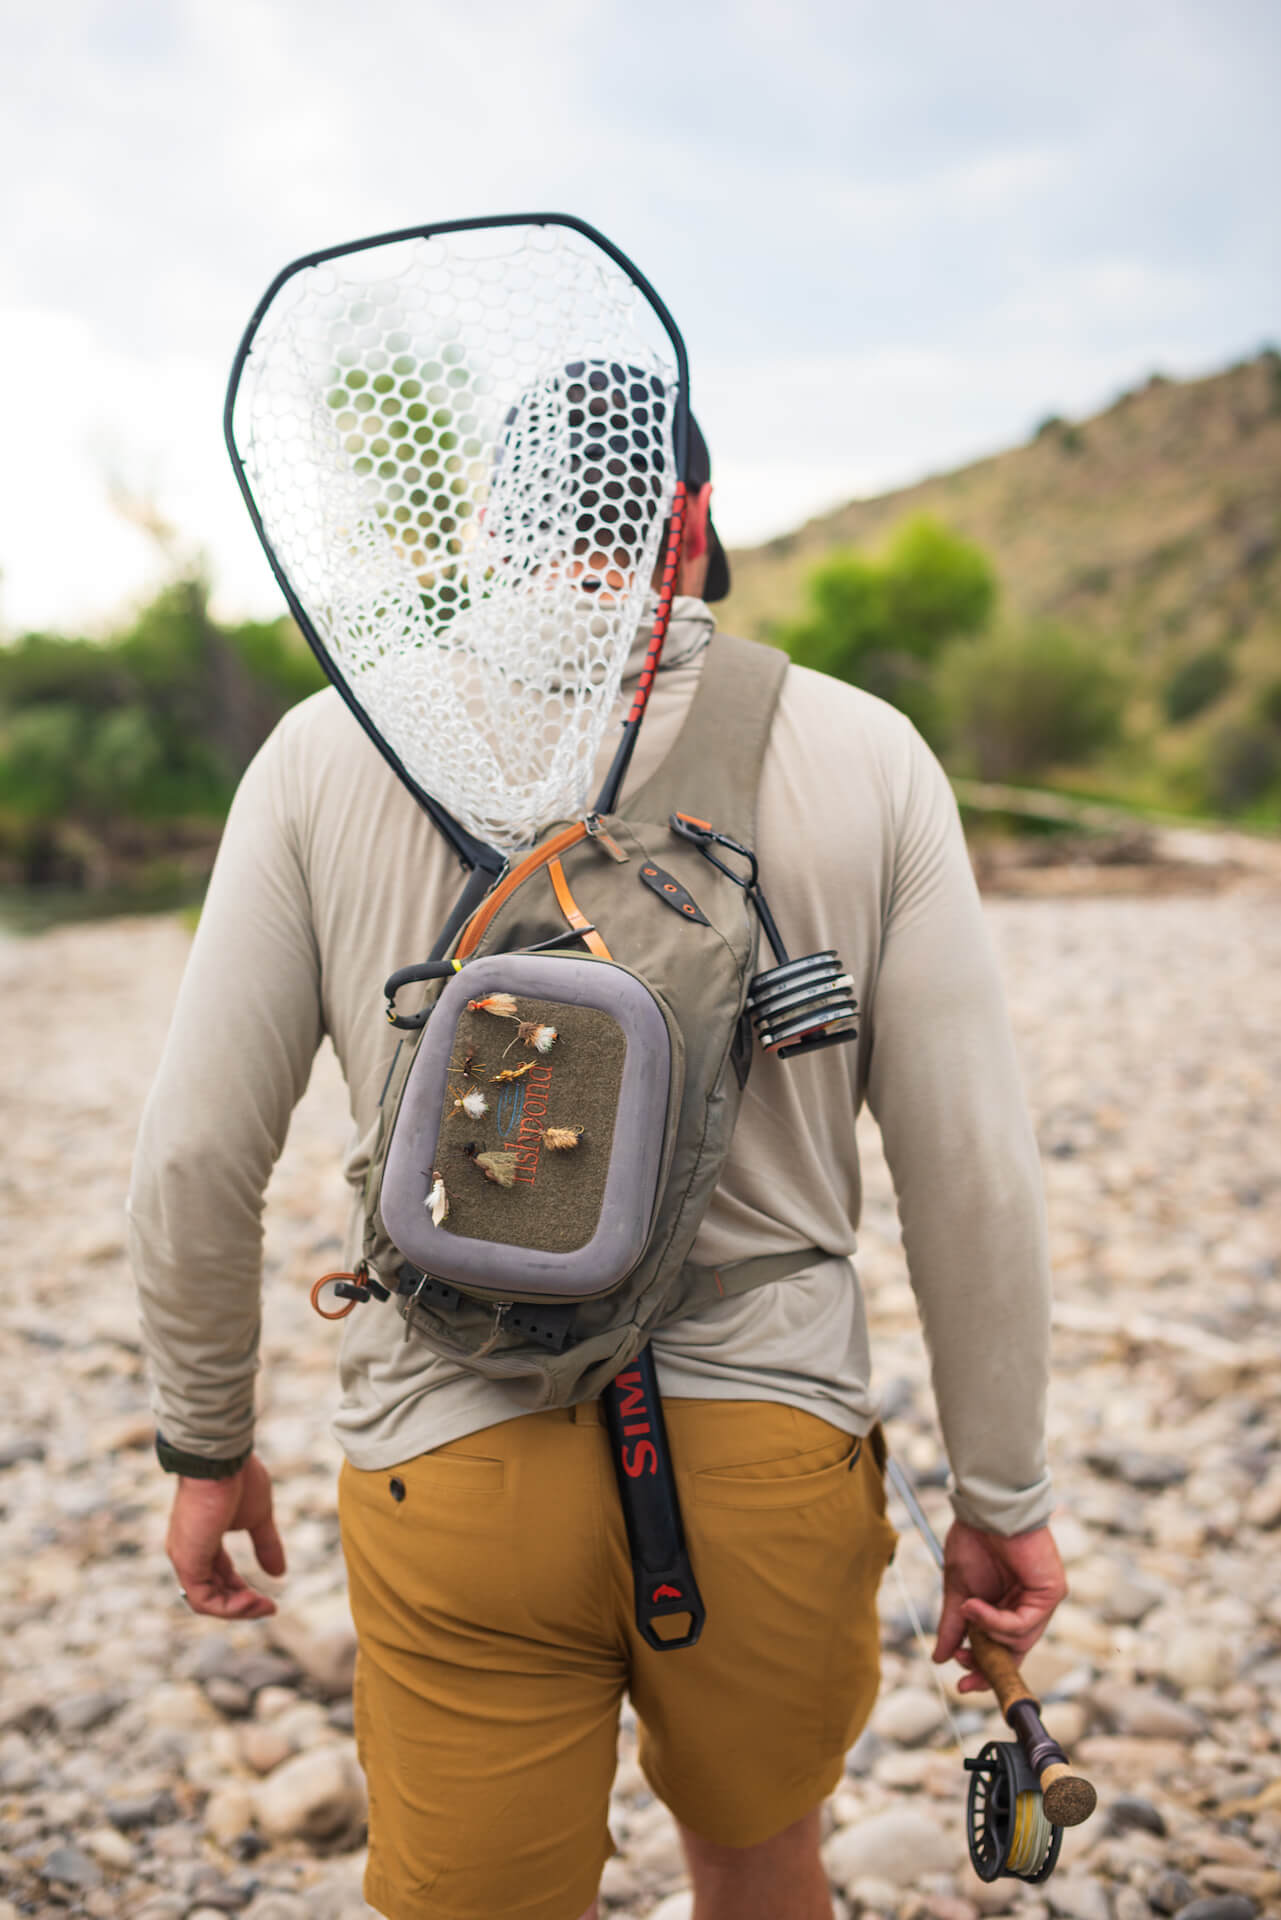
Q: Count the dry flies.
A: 8